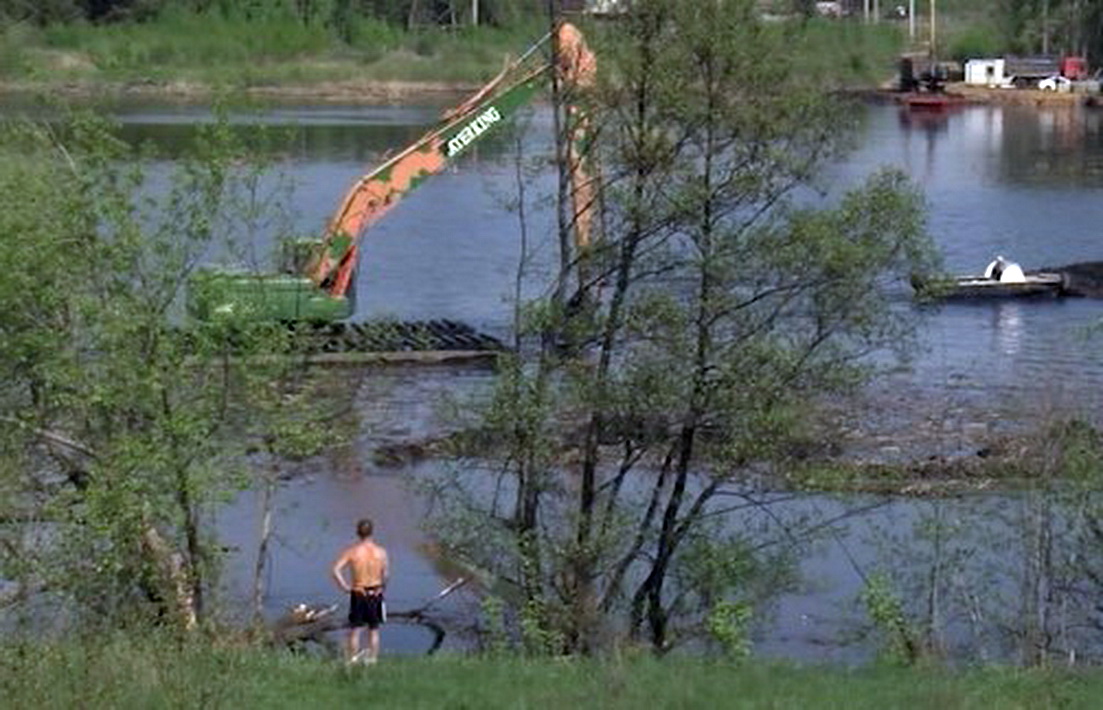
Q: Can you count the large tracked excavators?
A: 1